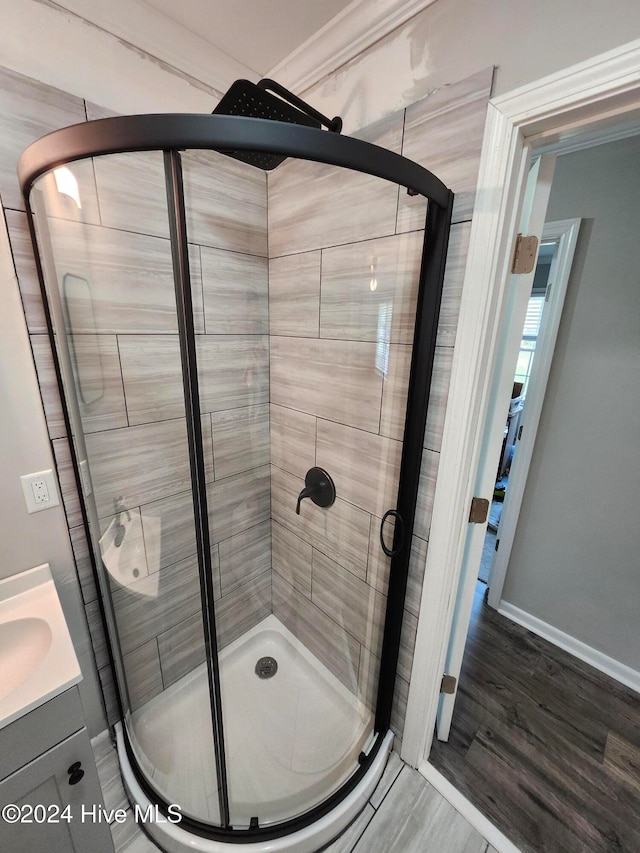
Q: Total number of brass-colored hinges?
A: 3